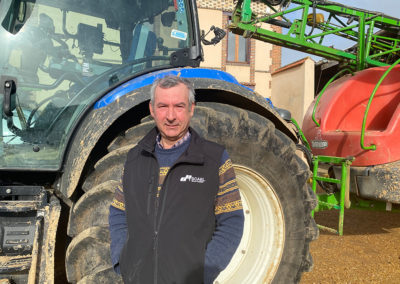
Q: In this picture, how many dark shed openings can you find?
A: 1